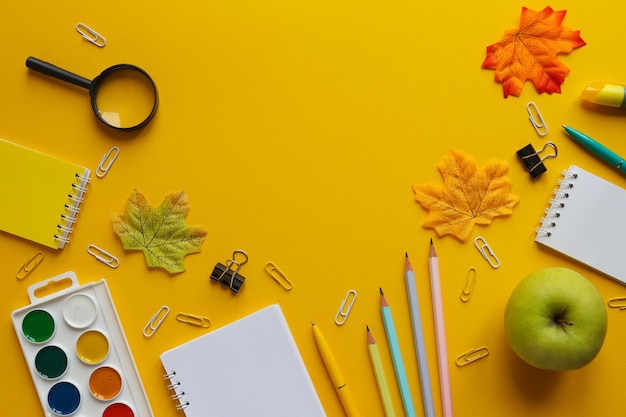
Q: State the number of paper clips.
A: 13